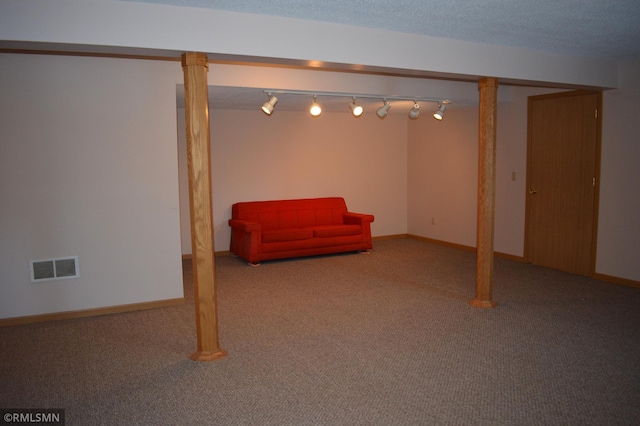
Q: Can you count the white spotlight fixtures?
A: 6